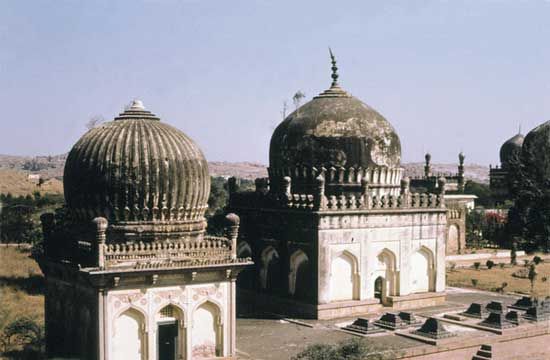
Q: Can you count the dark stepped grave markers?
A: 10